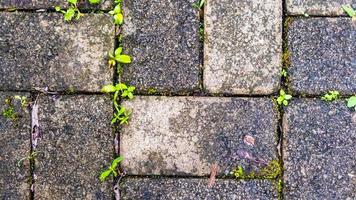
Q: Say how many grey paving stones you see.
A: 11